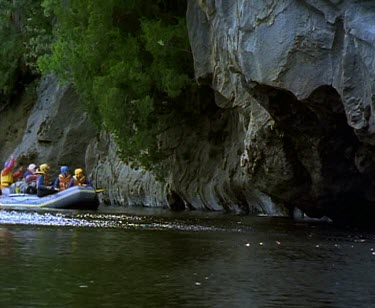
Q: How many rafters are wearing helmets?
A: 5